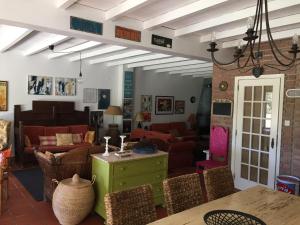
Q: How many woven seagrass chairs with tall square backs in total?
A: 3